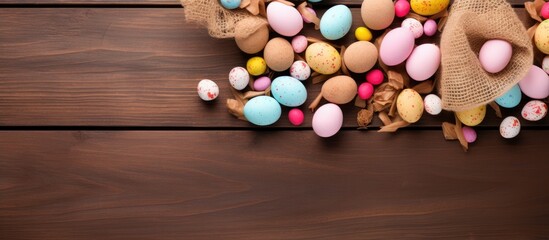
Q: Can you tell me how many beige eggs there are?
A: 5